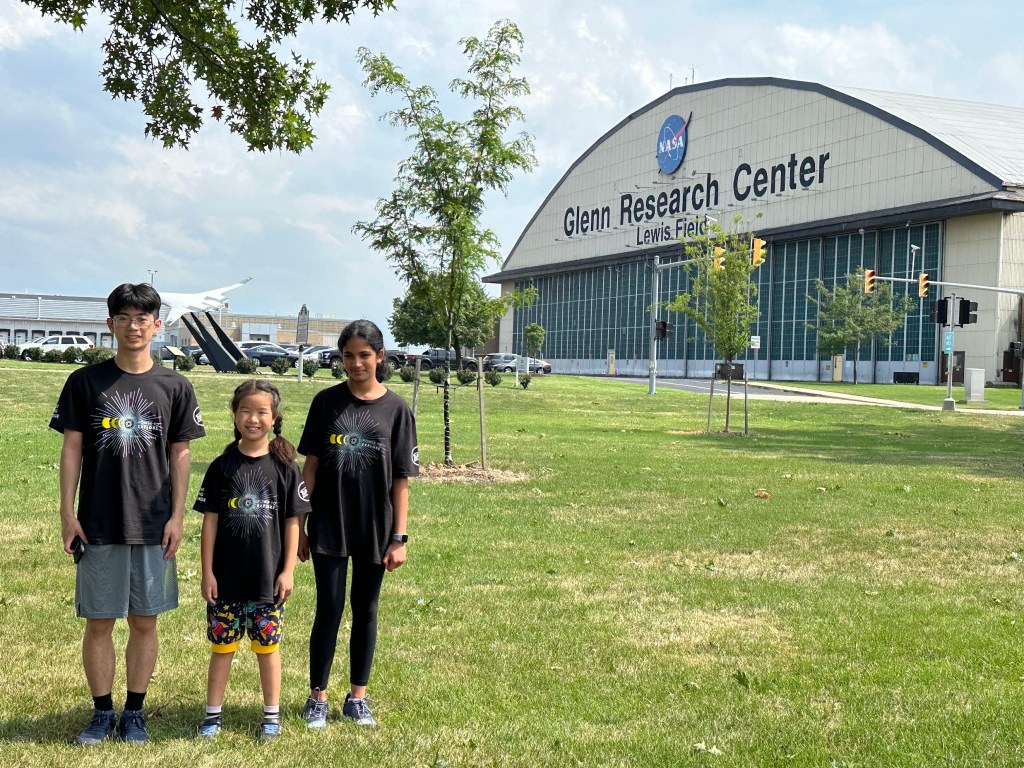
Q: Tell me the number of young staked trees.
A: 2